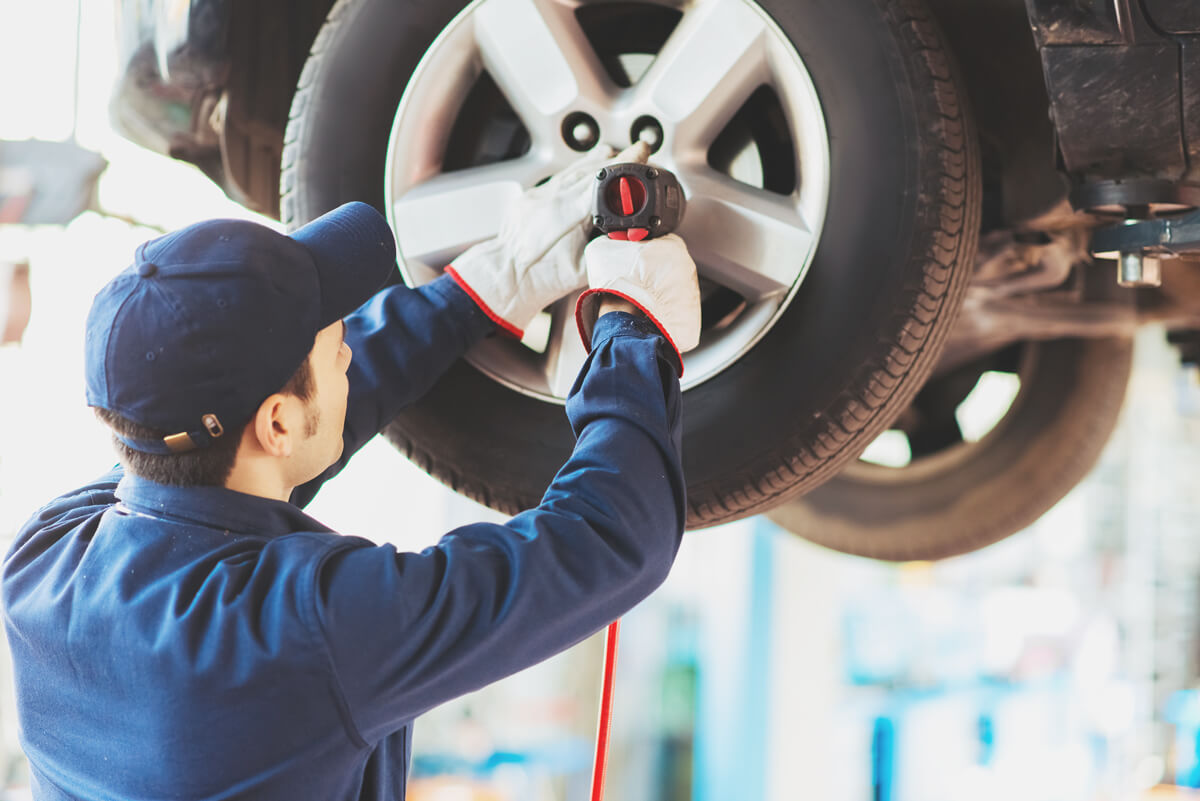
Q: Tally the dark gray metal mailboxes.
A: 0